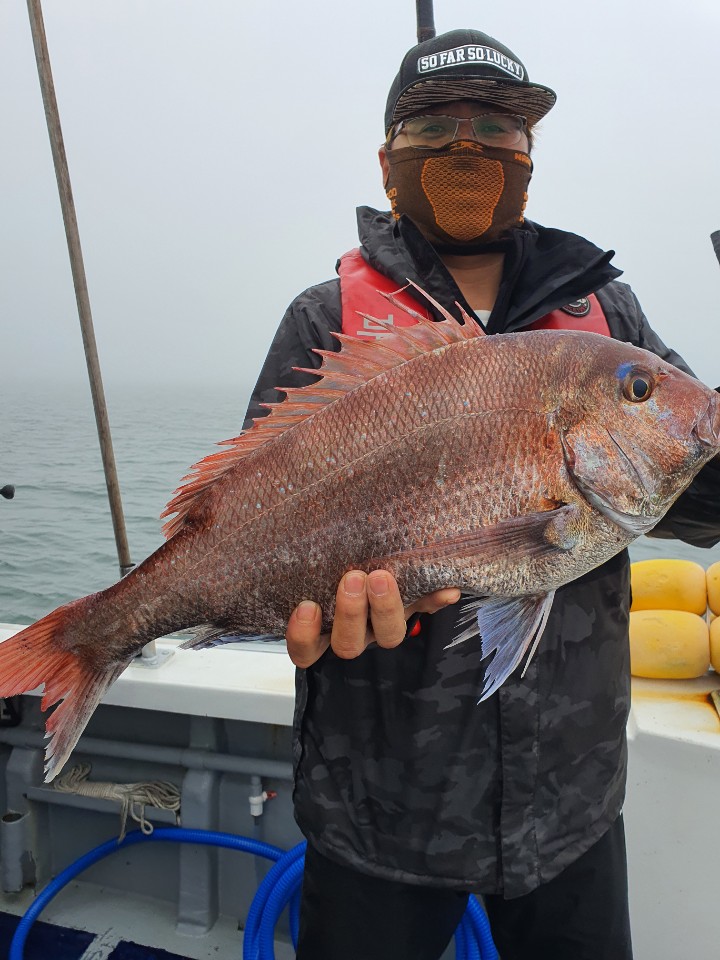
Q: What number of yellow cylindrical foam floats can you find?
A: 4